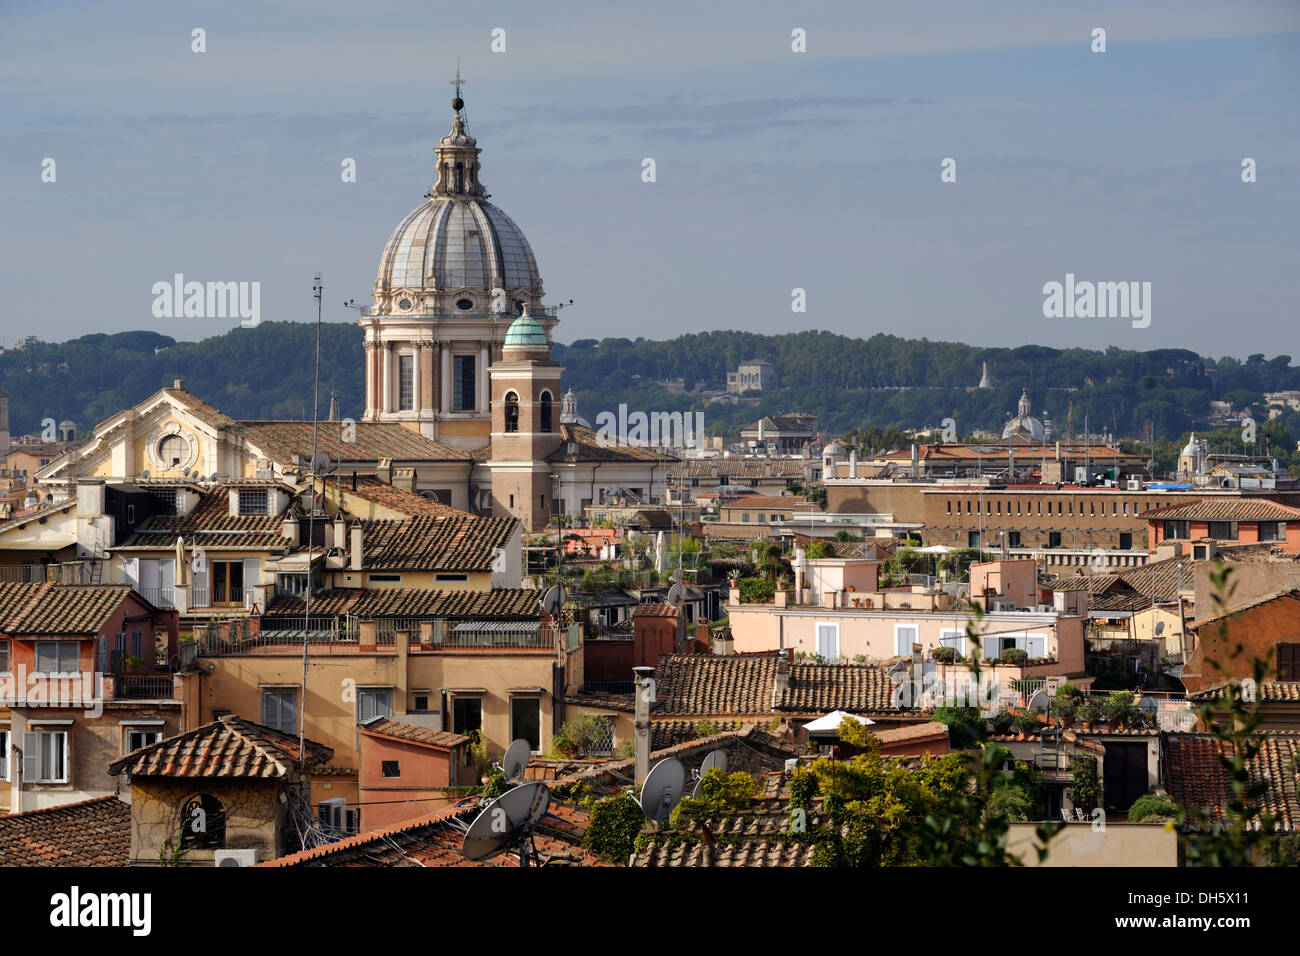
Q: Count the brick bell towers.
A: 1